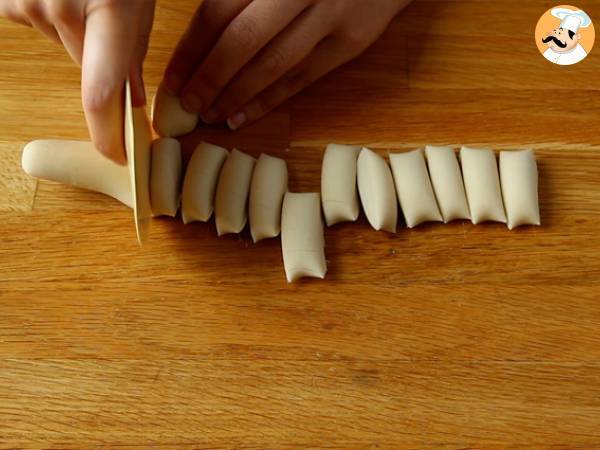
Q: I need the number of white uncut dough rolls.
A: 1